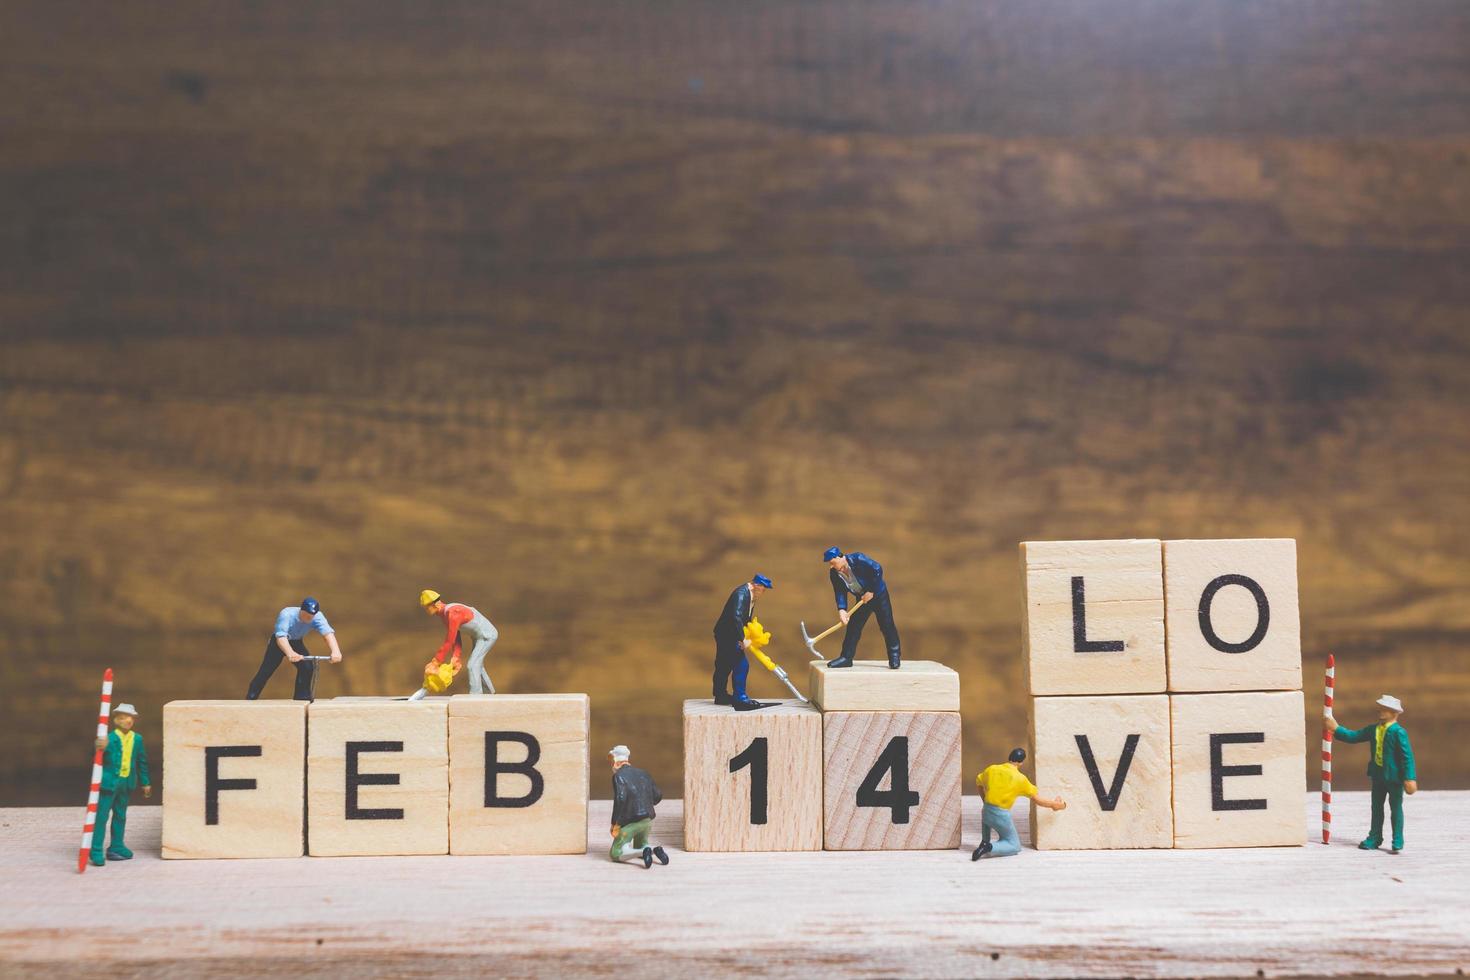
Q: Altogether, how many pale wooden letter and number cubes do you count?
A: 9